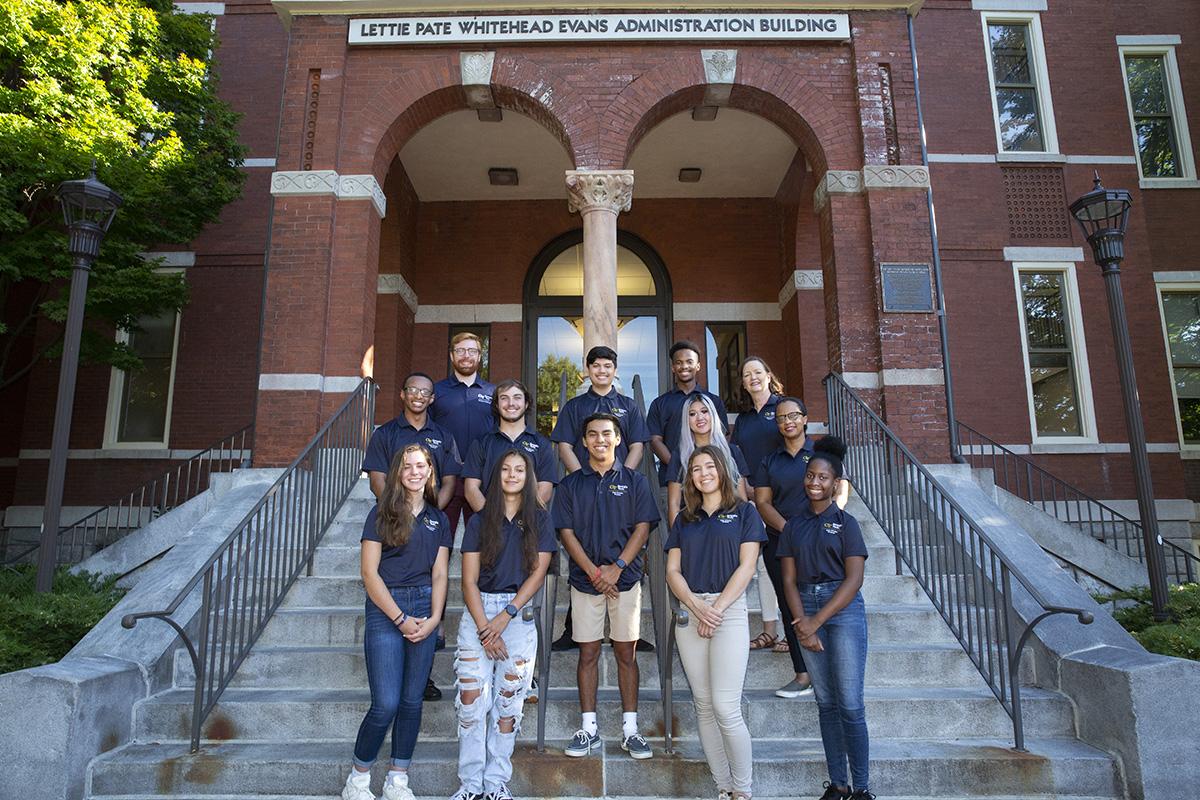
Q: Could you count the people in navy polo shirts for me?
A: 13